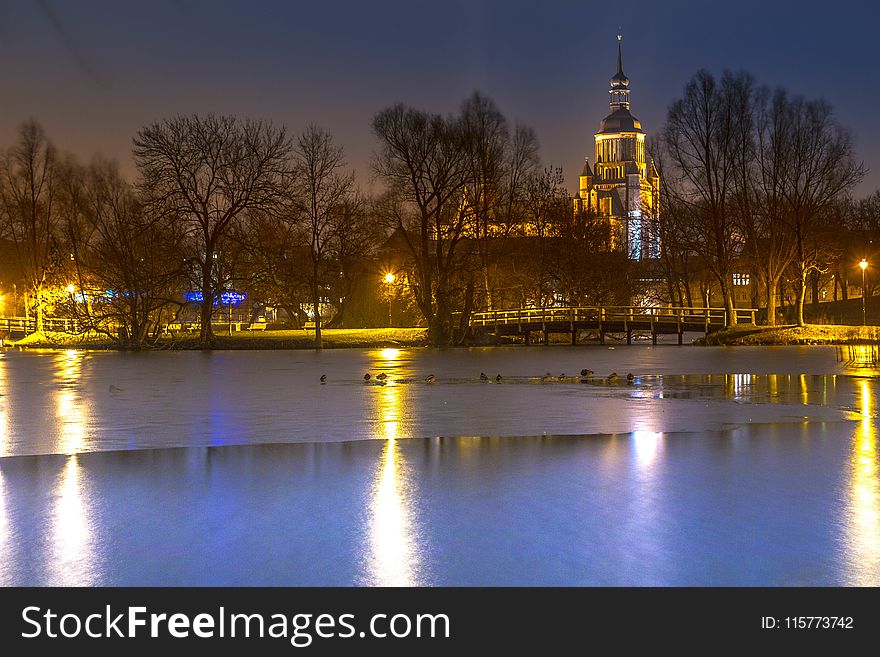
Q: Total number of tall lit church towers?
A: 1